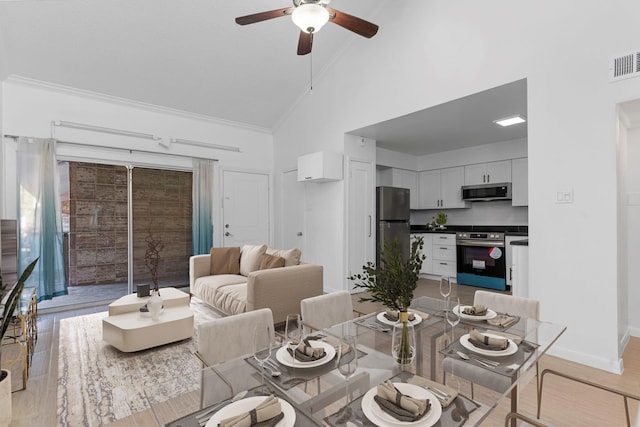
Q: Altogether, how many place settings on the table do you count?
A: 6